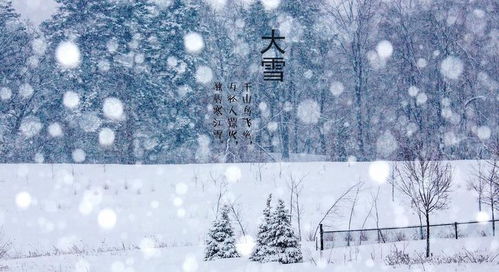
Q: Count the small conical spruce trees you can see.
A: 3